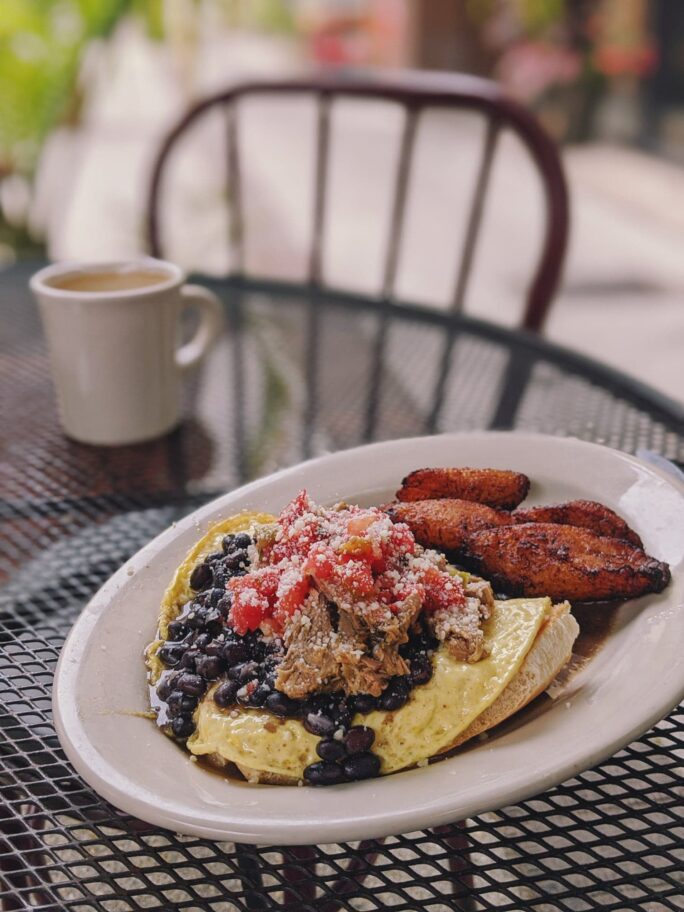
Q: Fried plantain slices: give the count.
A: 4